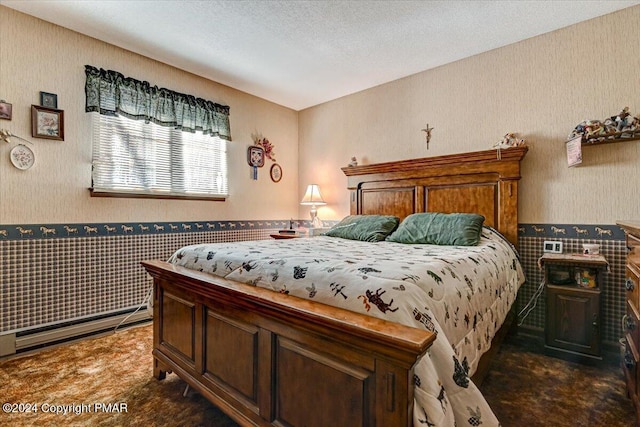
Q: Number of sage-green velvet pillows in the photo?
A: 2